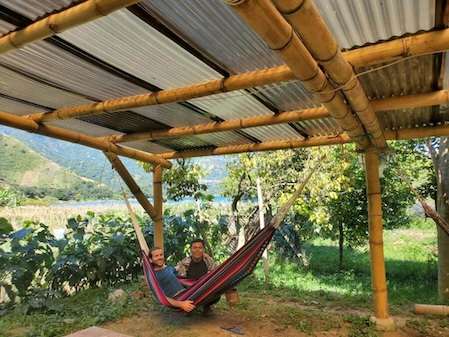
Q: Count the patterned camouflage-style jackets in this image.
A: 1